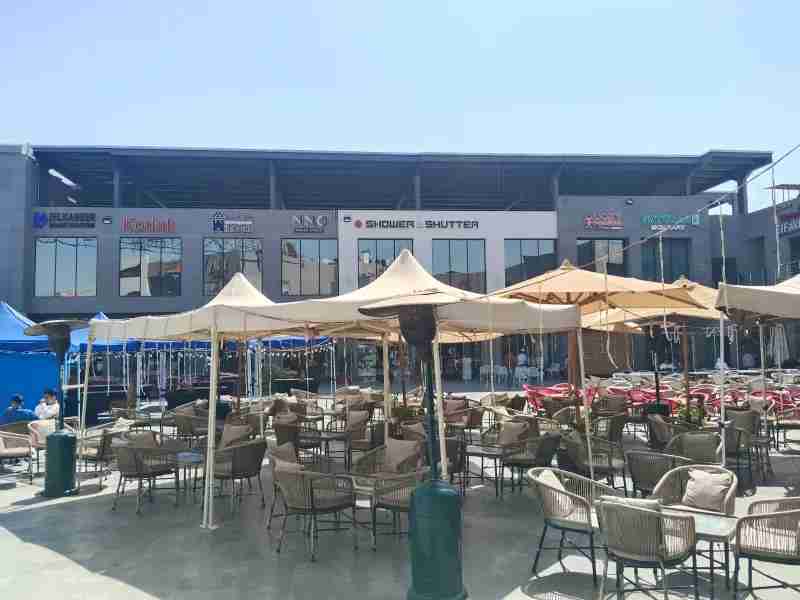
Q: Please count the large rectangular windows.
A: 9